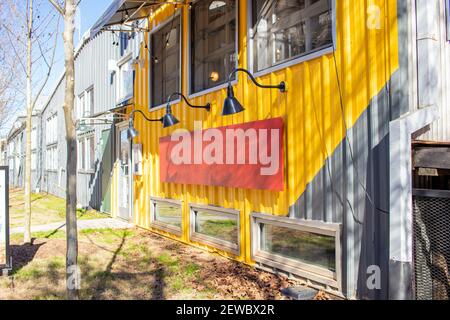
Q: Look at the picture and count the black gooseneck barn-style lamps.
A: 3